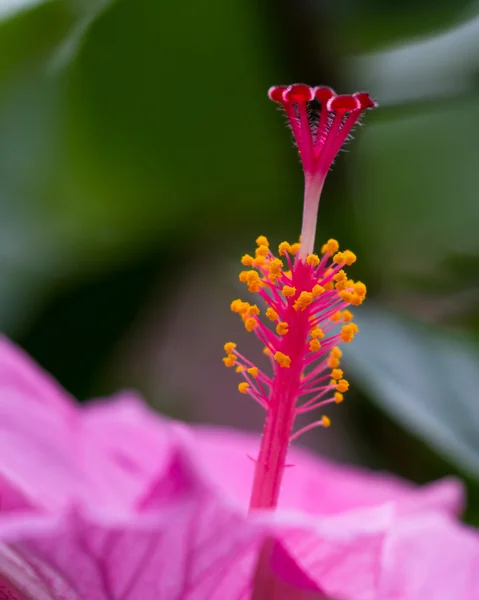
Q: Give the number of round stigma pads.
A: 5